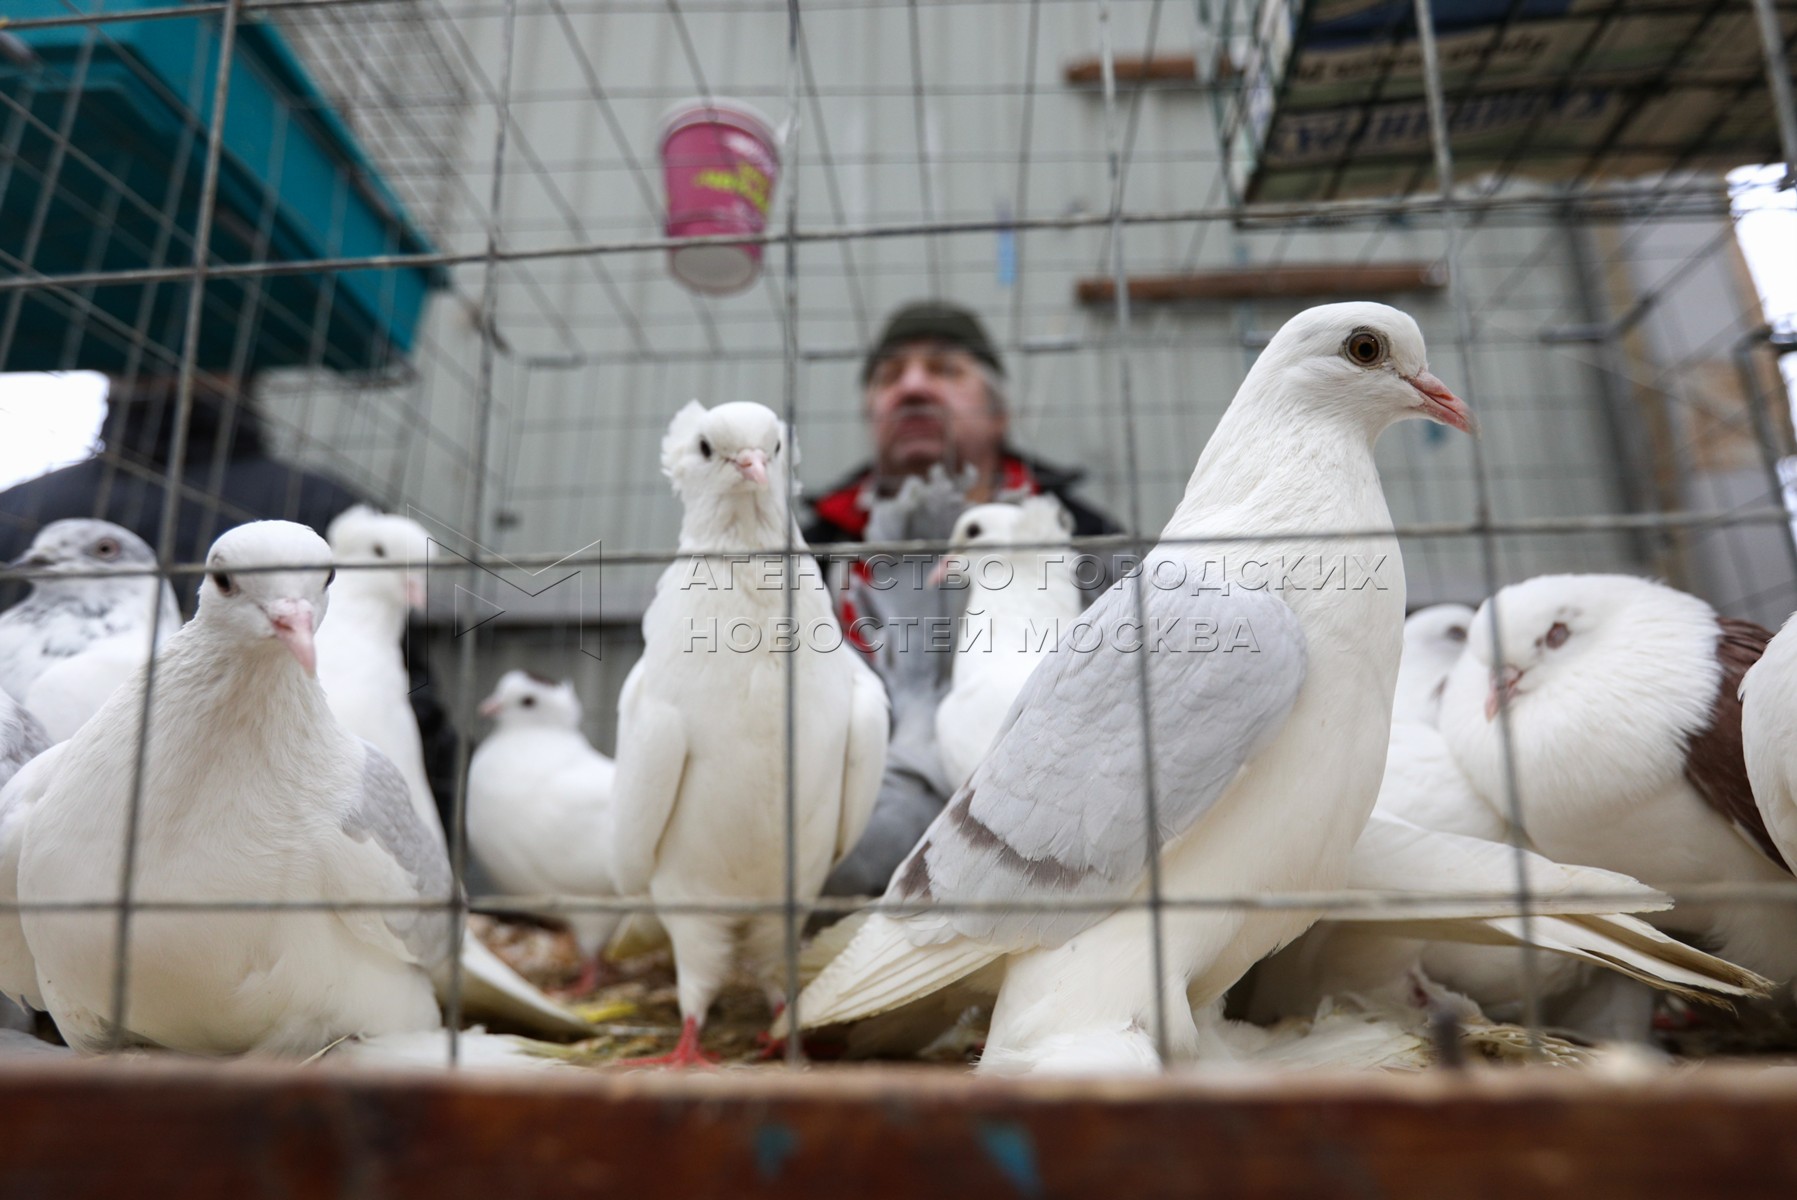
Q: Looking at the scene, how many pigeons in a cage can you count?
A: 11